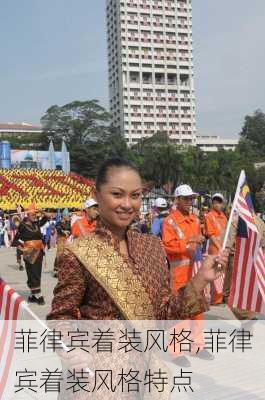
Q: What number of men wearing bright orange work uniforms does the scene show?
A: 3